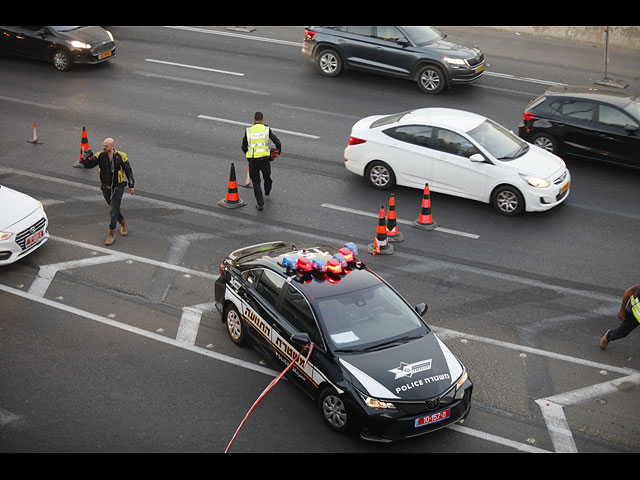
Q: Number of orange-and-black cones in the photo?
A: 5